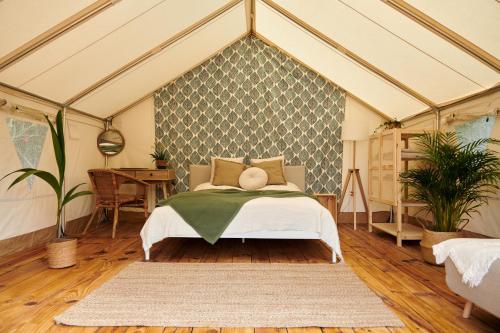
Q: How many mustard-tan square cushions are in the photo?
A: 2